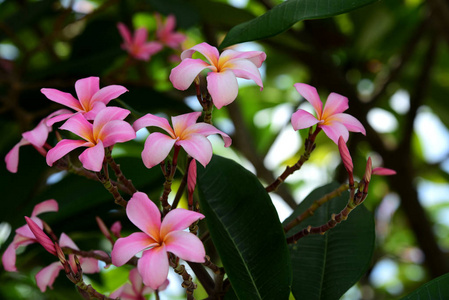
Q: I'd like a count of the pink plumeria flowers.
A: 12